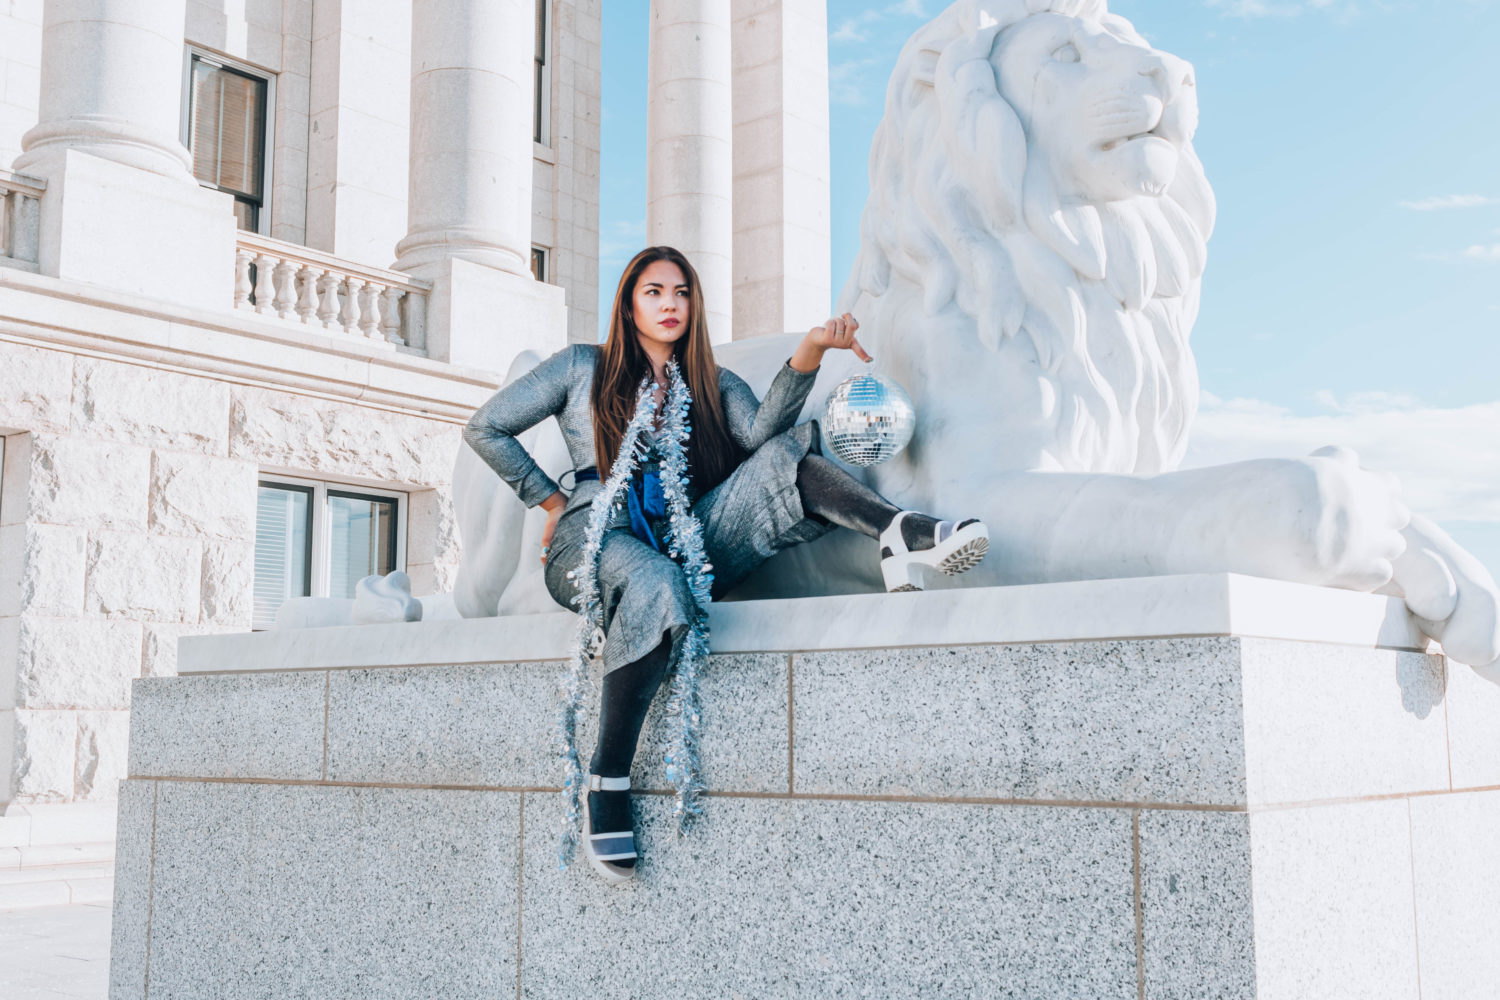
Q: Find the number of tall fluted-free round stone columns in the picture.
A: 3